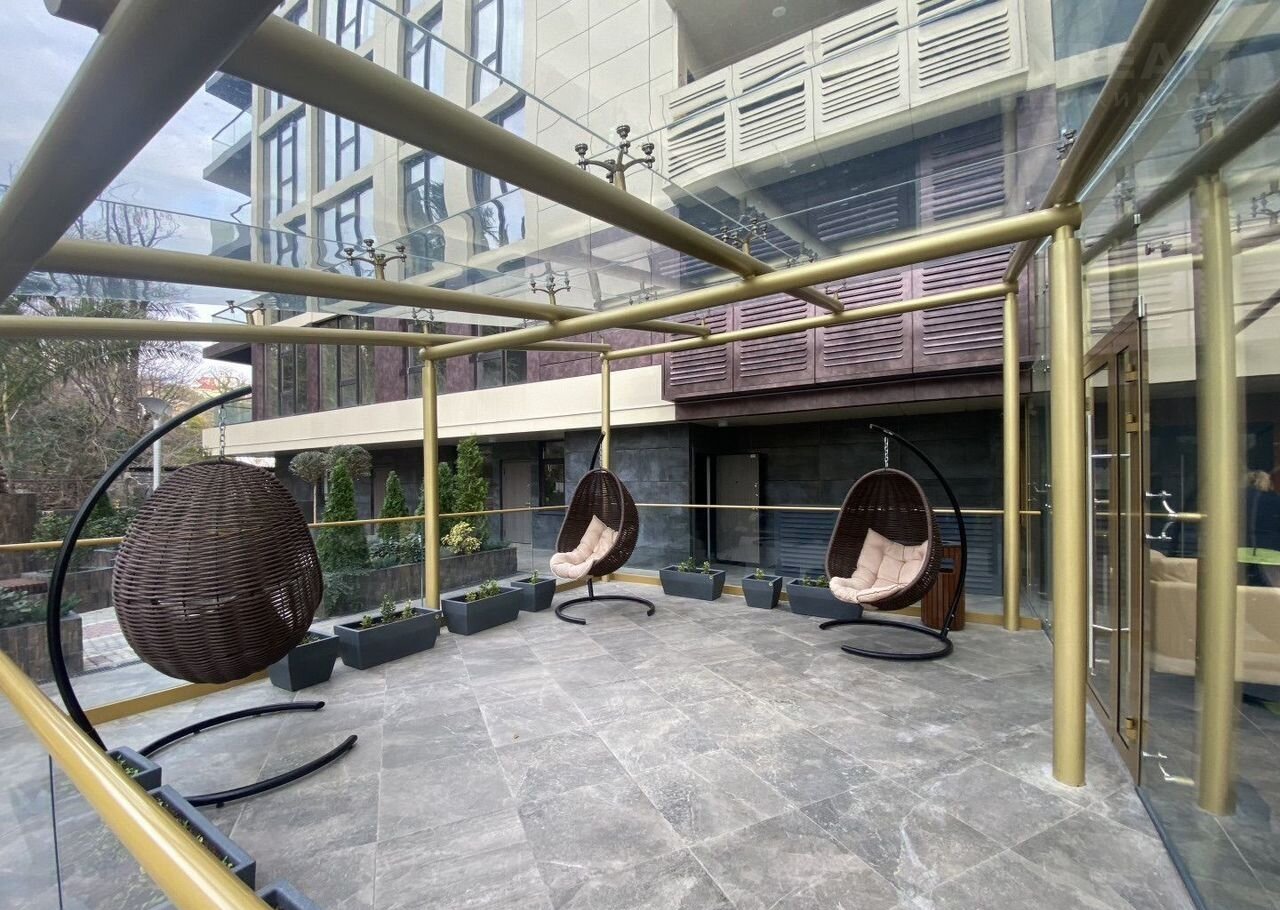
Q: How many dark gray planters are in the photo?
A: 10